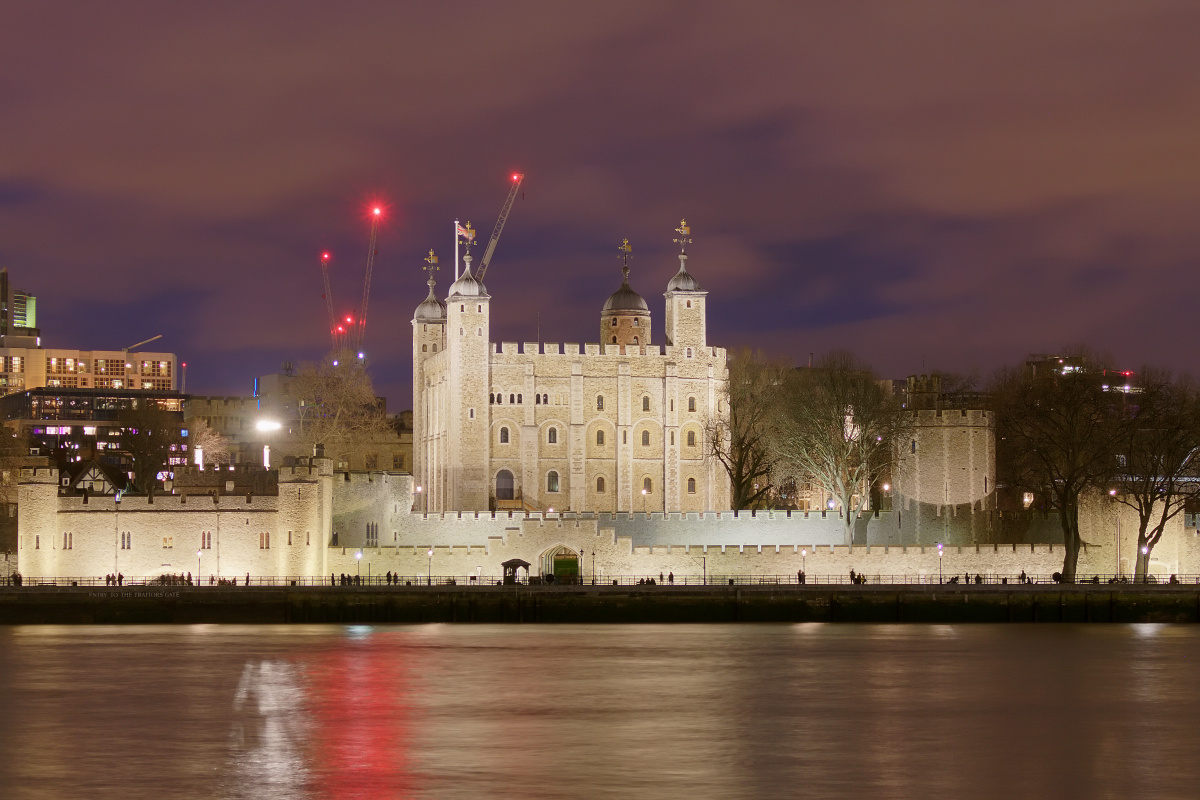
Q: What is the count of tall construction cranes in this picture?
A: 3